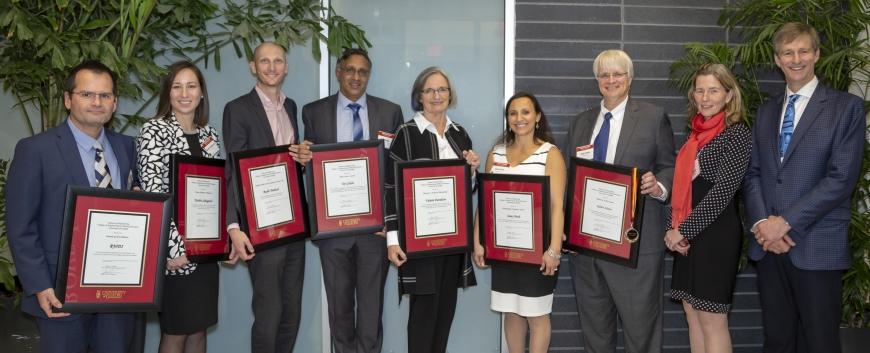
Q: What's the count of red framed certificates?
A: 7